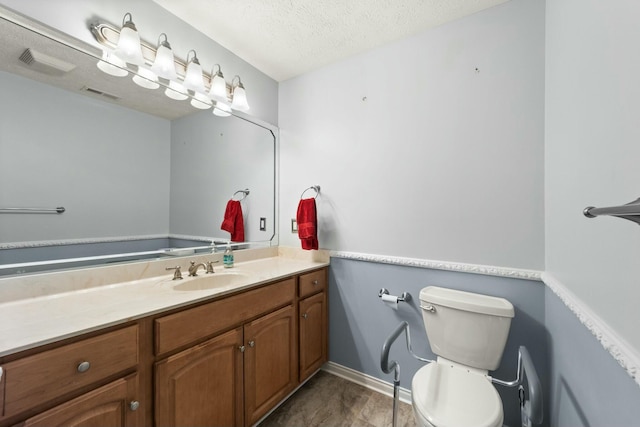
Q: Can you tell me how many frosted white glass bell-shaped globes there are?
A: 5